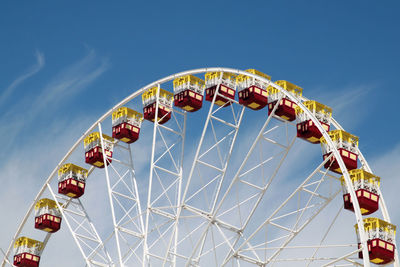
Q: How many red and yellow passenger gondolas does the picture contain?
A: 14